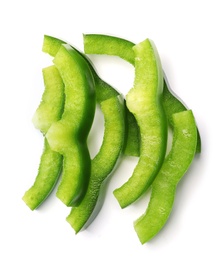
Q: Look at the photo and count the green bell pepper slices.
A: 7